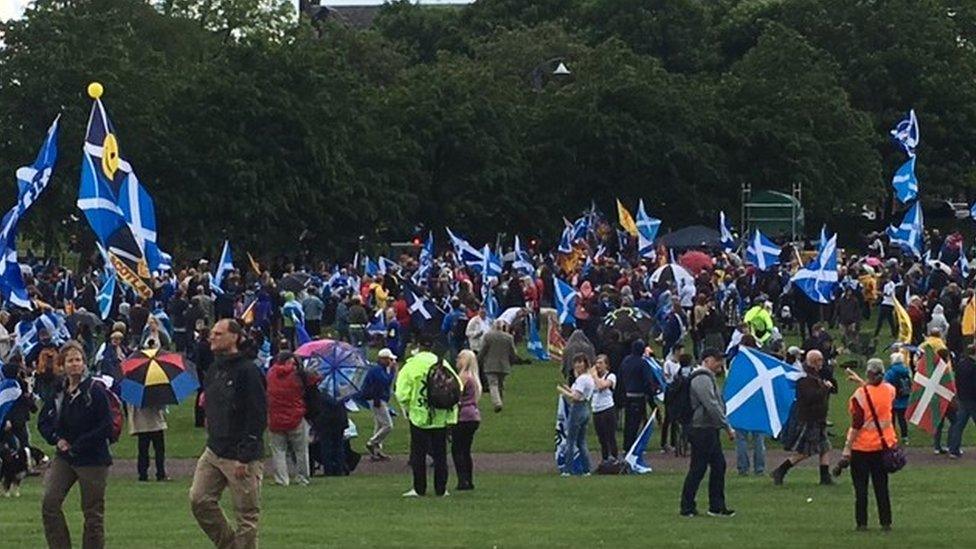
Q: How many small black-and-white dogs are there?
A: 1